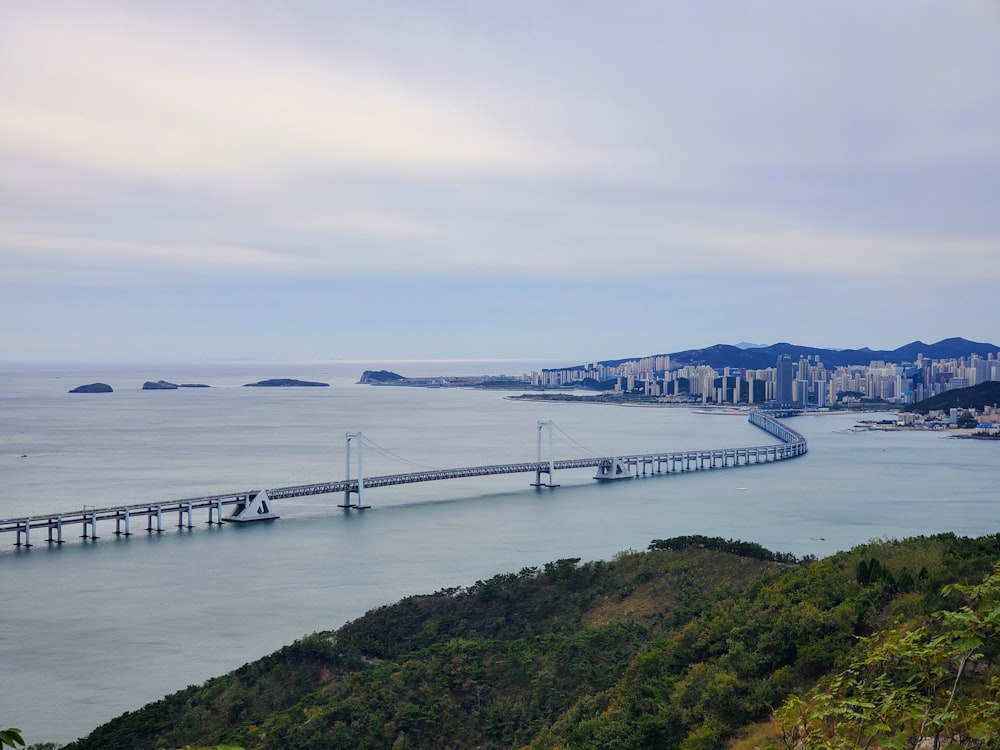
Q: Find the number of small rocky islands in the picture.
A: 3